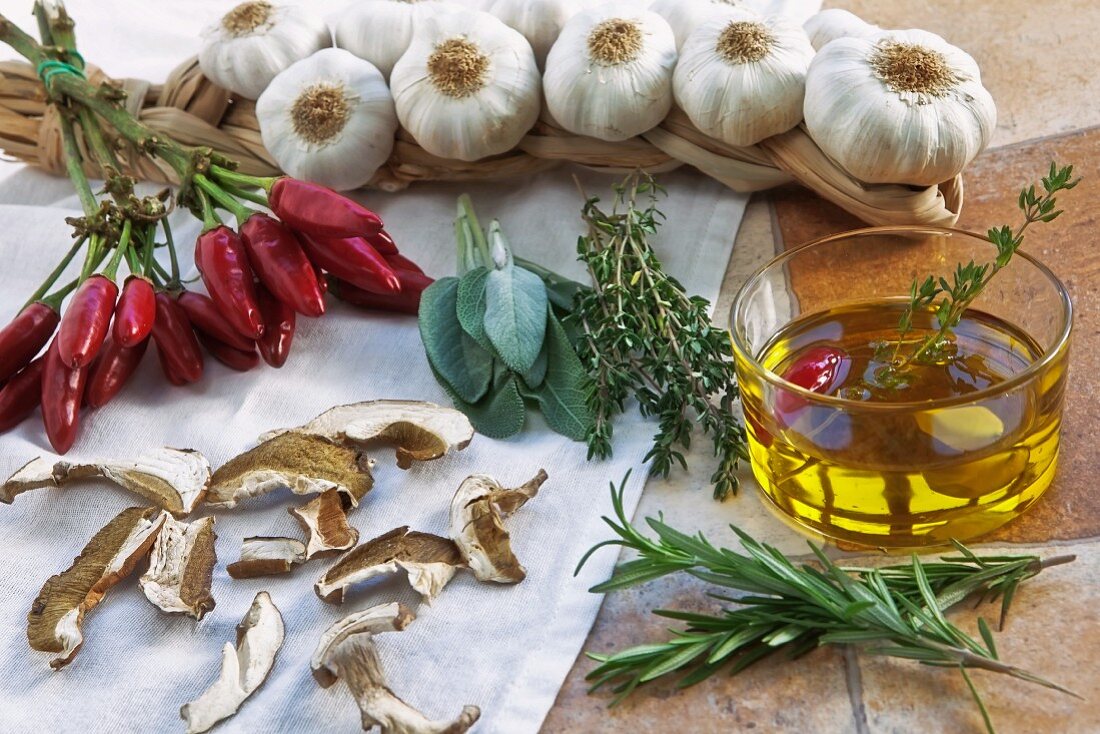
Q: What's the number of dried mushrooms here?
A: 11